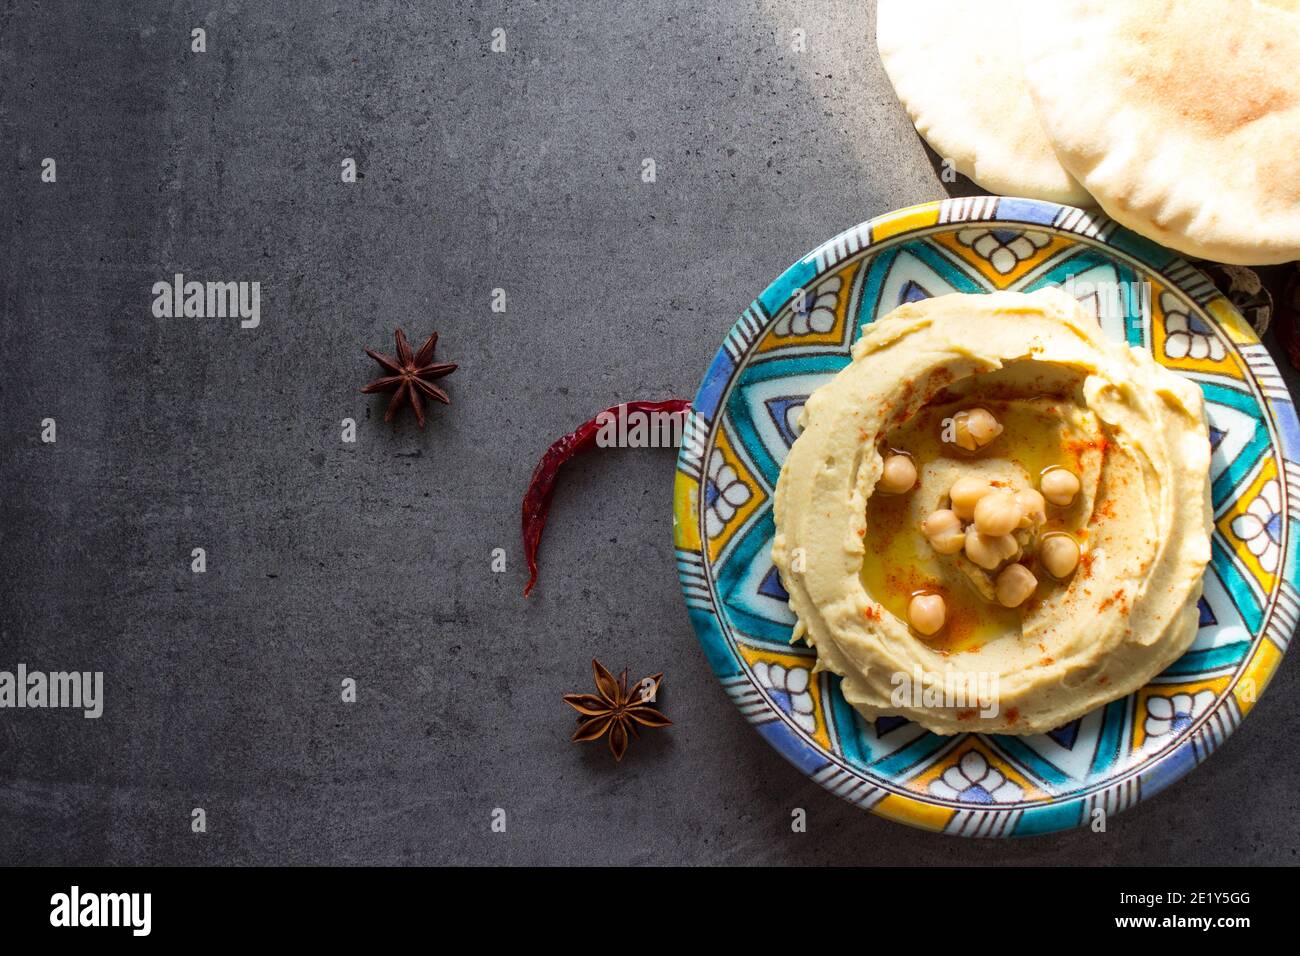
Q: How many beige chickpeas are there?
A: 11